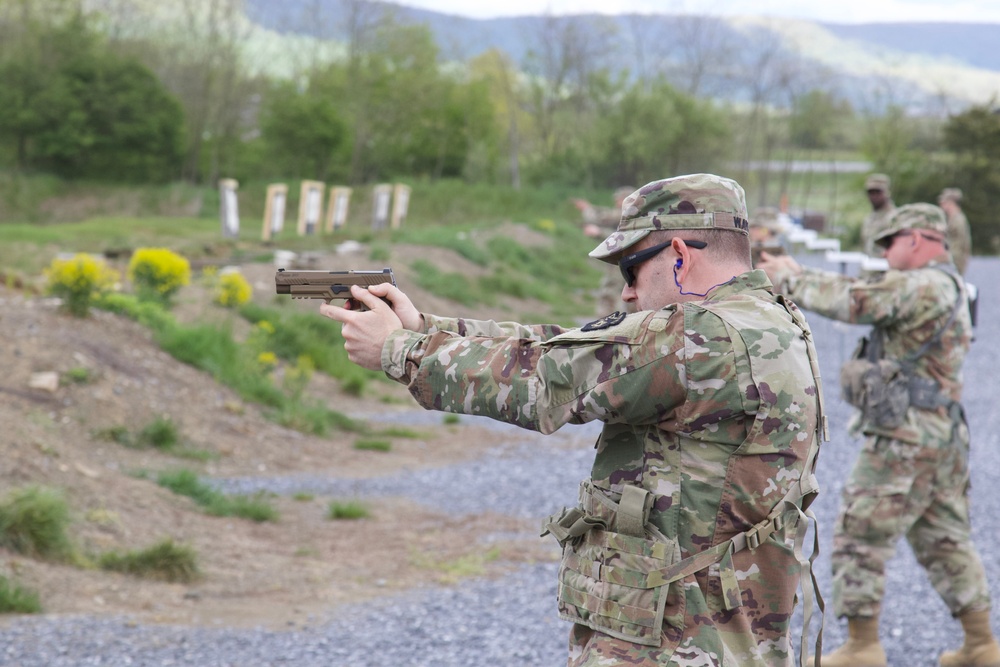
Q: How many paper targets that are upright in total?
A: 6